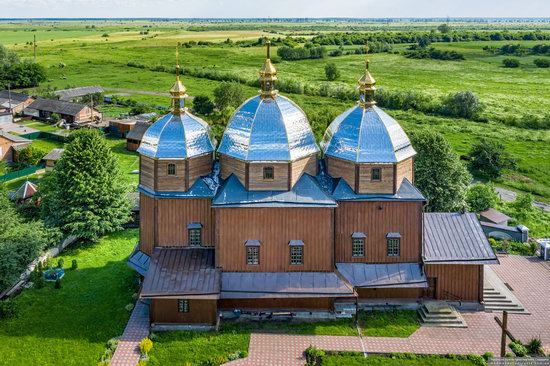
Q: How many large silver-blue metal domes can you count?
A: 3